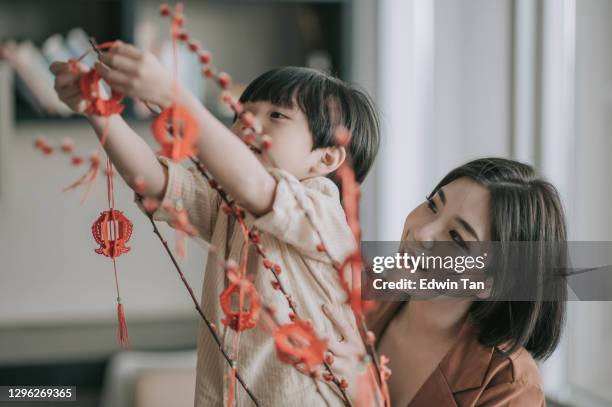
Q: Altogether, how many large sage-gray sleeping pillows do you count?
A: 0